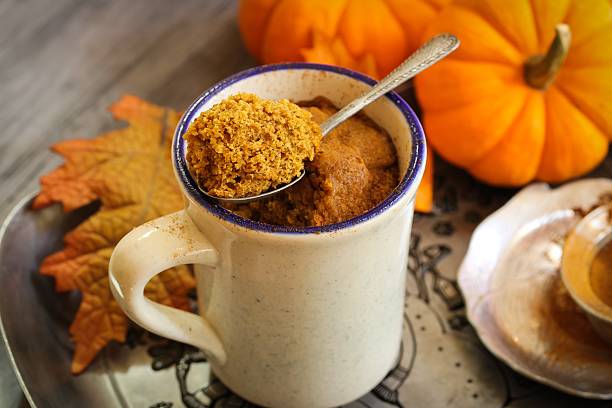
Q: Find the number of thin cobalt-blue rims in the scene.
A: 1